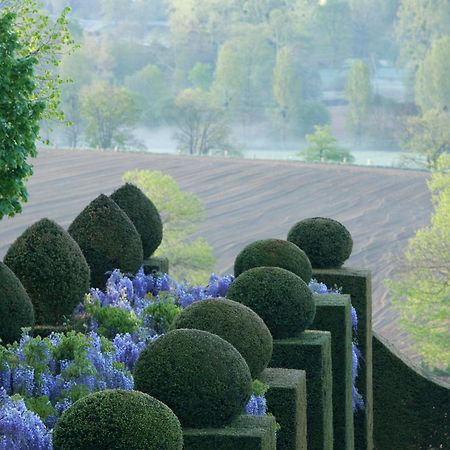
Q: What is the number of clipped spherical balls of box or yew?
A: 6